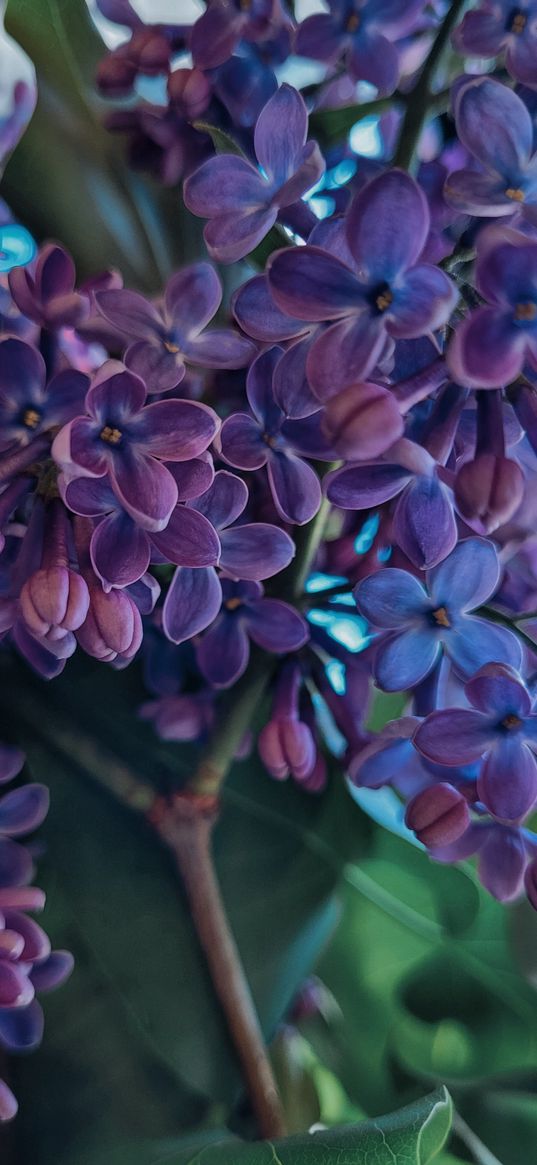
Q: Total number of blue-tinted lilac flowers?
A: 1